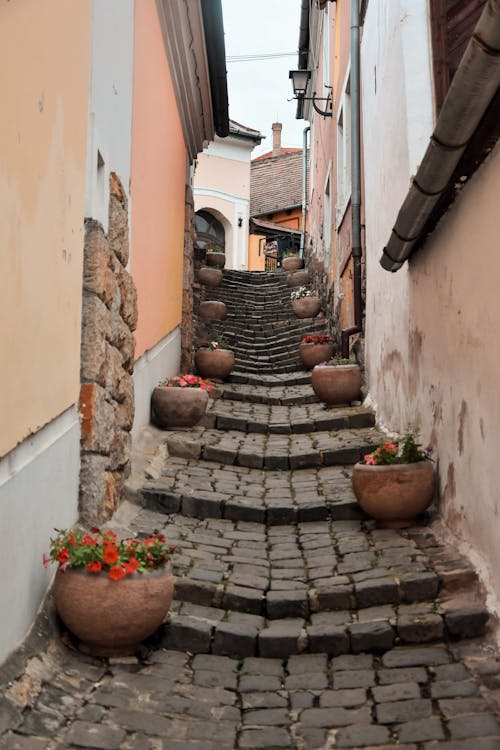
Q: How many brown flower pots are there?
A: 12